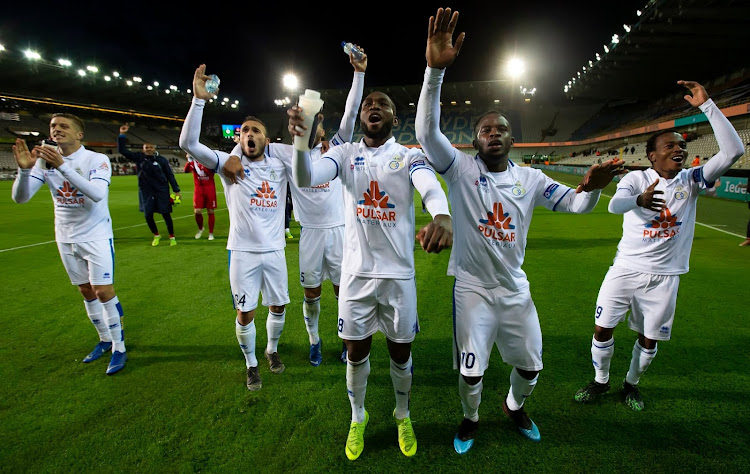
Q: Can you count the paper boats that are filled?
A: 0